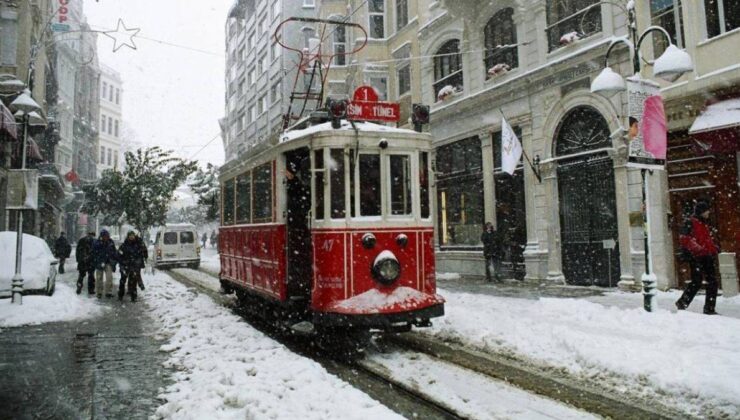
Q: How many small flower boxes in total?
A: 3